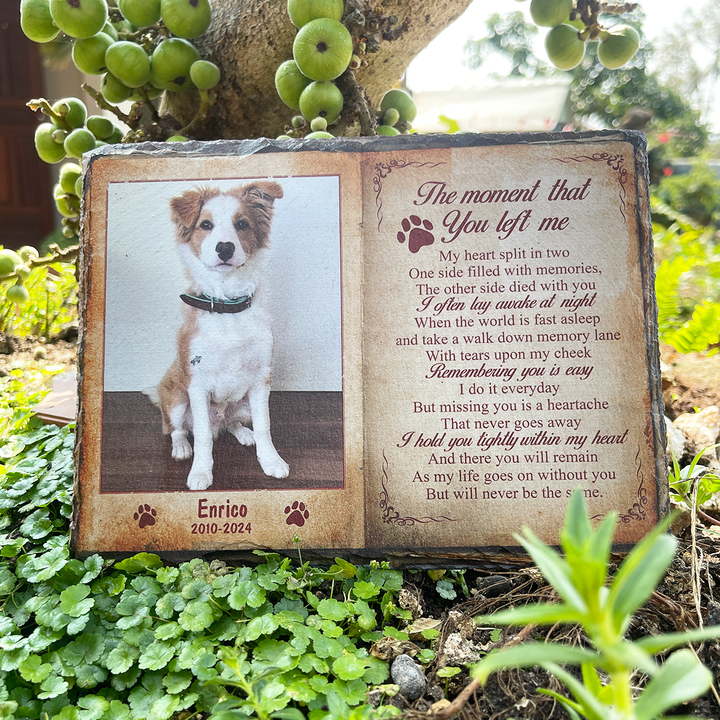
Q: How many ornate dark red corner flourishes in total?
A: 4